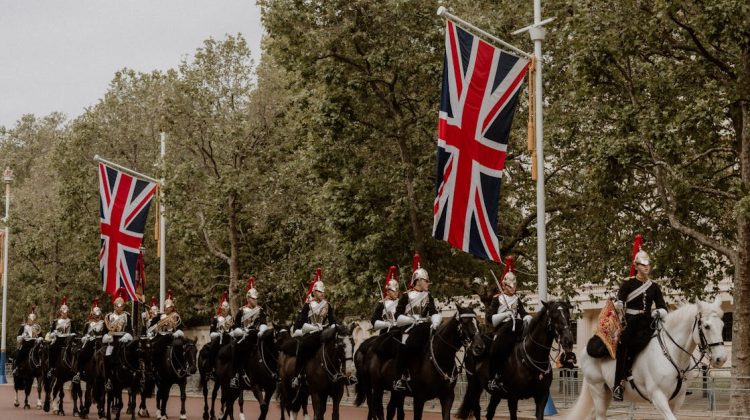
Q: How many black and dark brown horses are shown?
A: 12